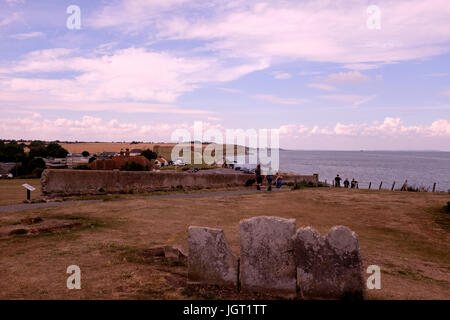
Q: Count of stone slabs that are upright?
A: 3